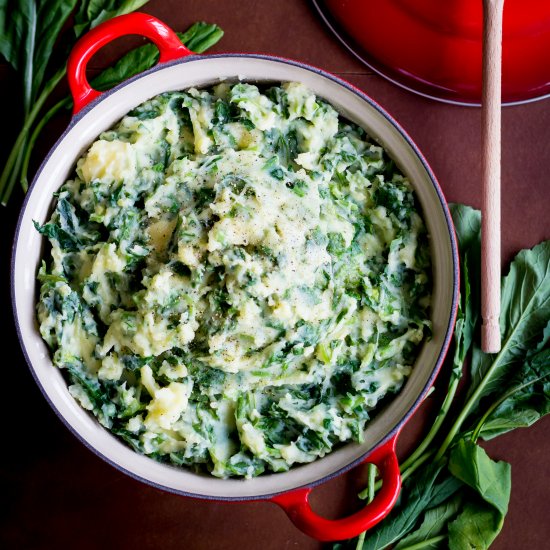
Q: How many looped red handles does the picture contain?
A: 2